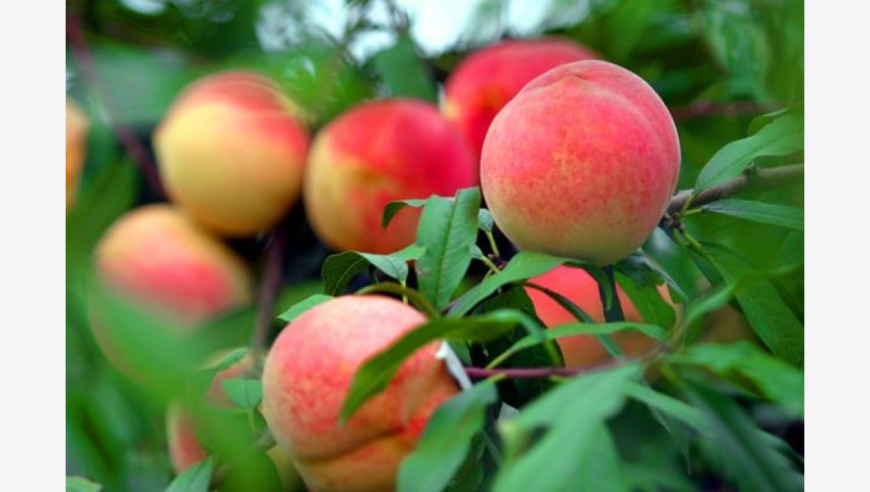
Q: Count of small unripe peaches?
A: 0